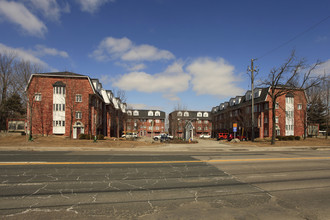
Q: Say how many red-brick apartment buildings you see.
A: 4